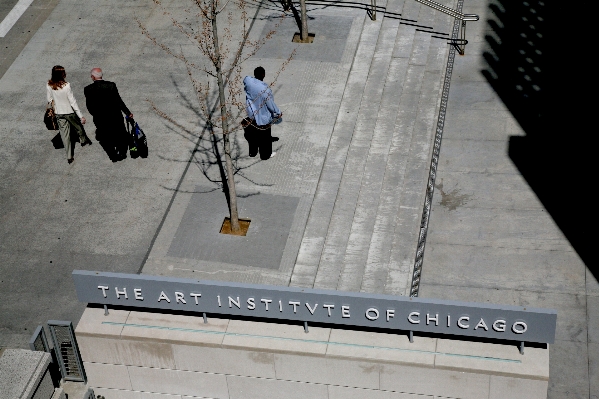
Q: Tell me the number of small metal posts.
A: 5